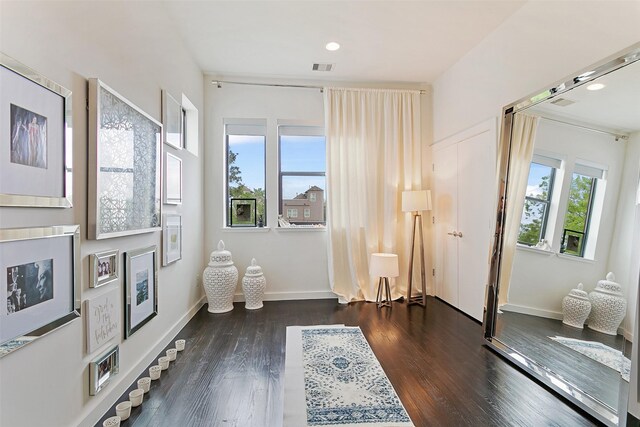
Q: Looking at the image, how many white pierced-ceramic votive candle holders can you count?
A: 8